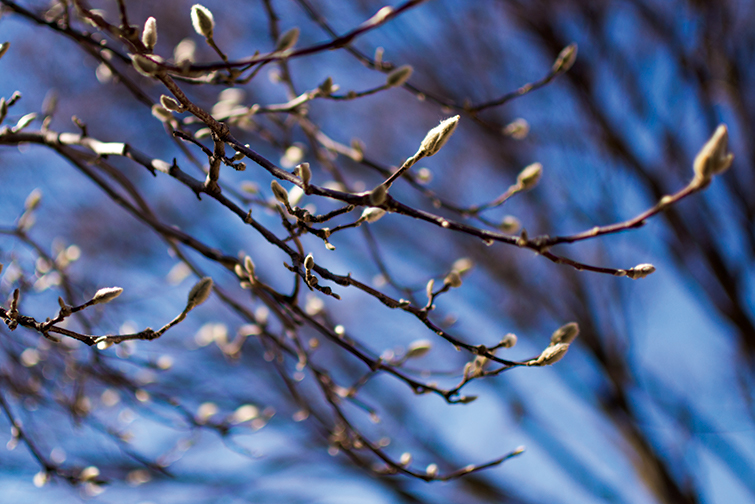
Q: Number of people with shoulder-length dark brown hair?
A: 0